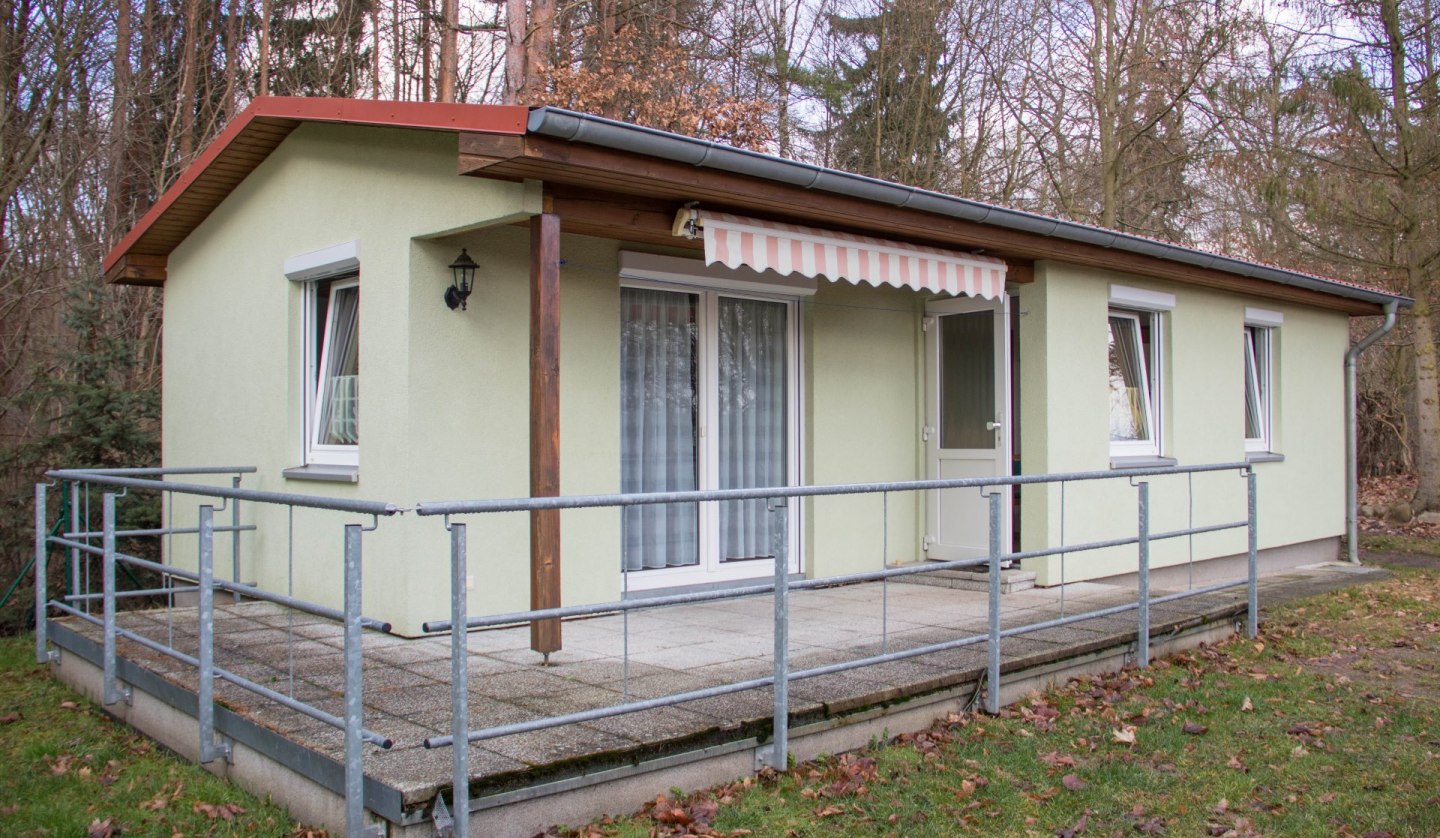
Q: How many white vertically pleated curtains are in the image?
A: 2